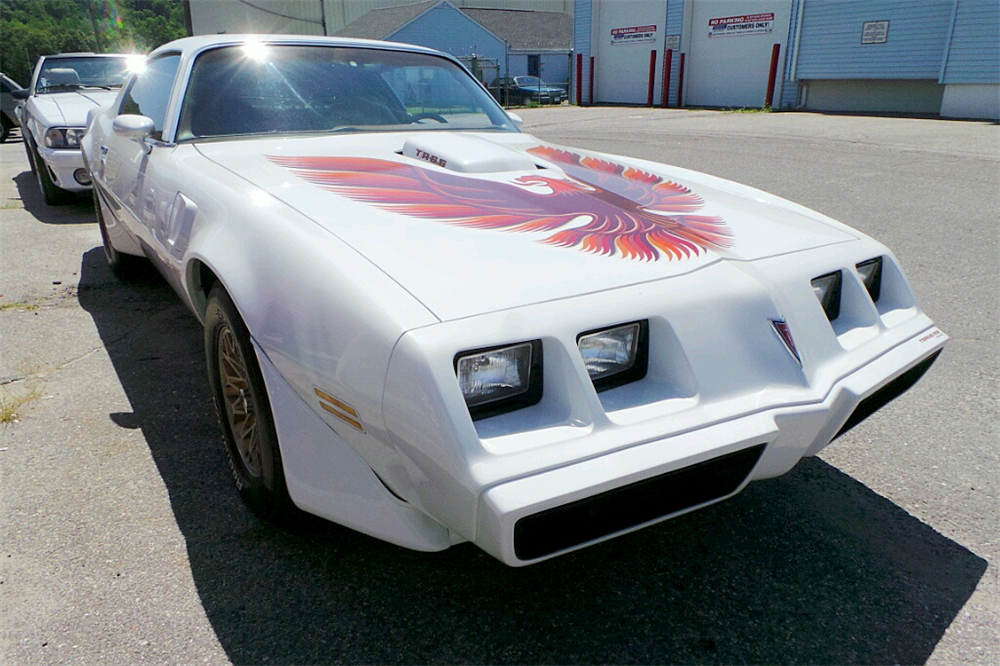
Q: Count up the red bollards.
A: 6